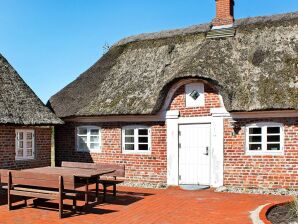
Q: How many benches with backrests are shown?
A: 2